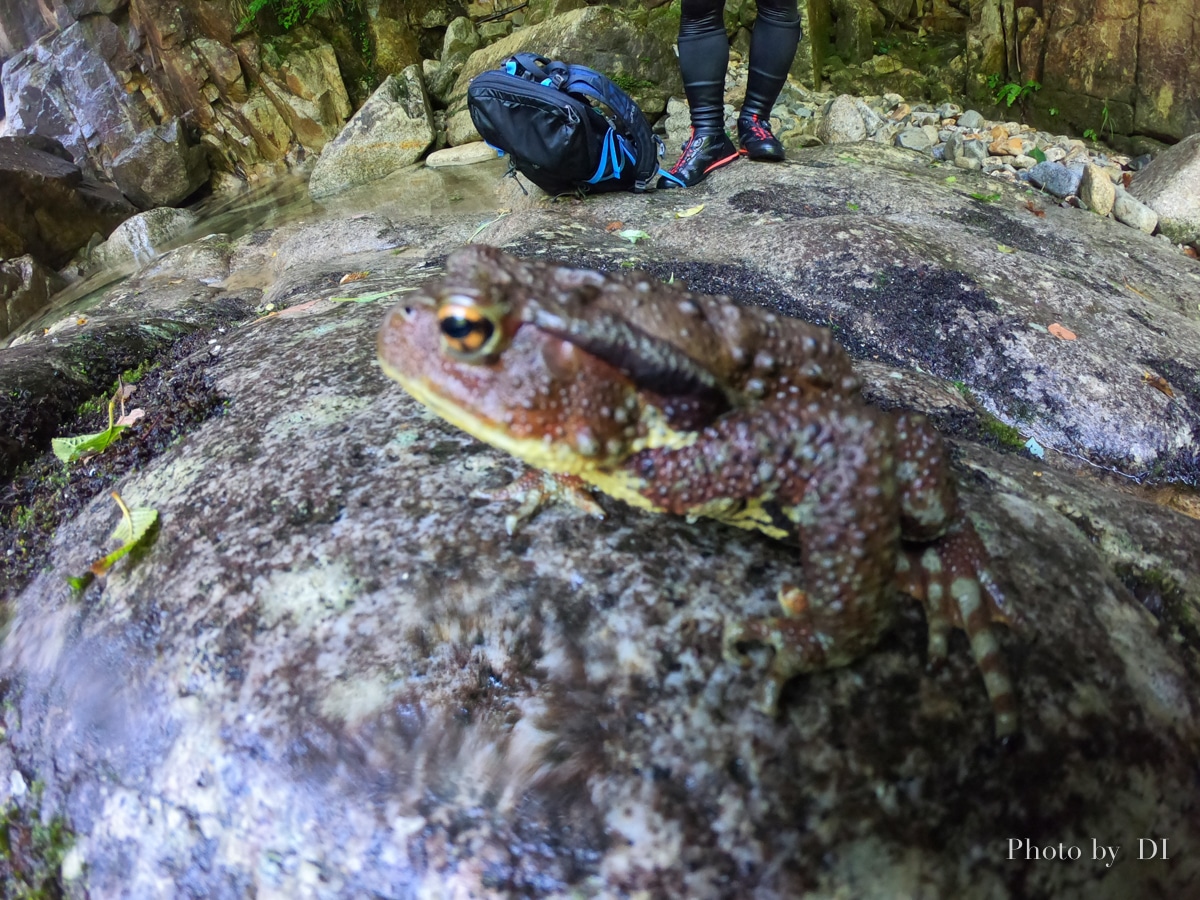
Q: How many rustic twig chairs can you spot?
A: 0